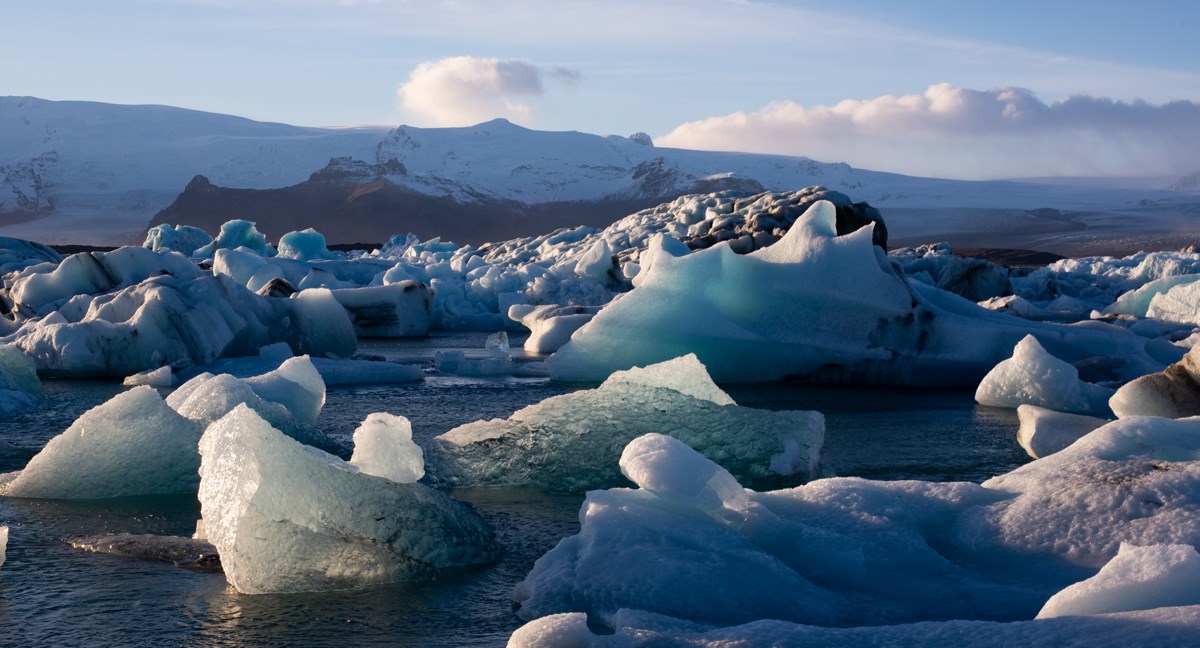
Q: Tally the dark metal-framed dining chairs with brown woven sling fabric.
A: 0